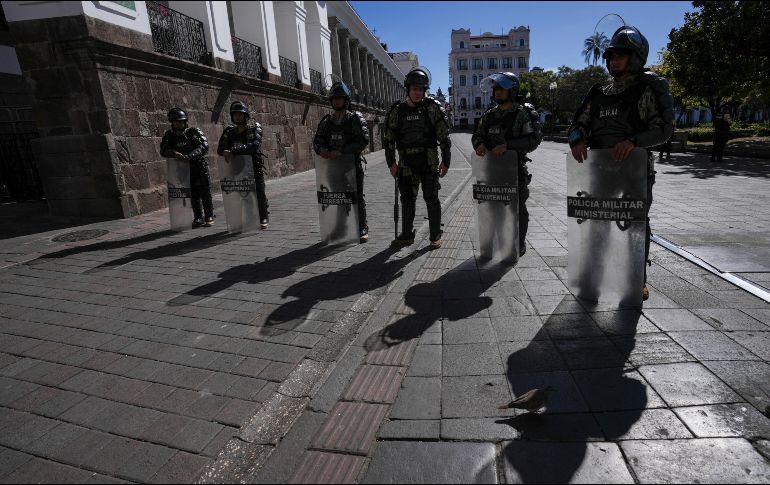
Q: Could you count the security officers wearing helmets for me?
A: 6